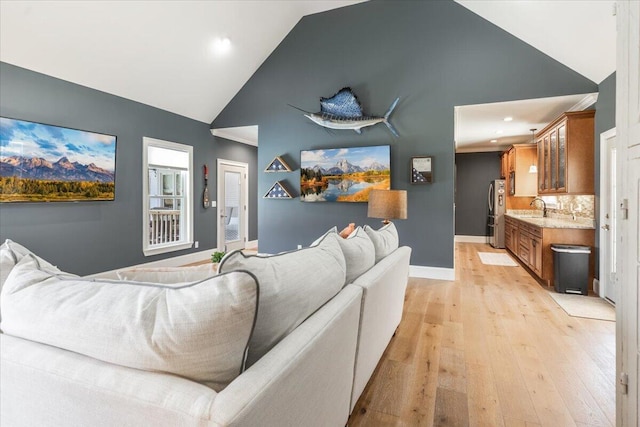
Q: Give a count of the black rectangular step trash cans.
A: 1